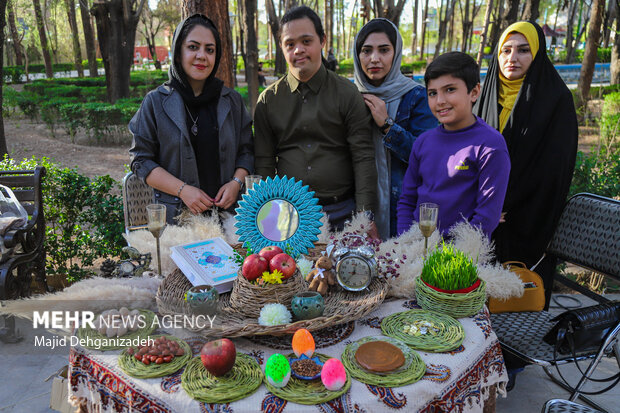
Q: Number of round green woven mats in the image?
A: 6